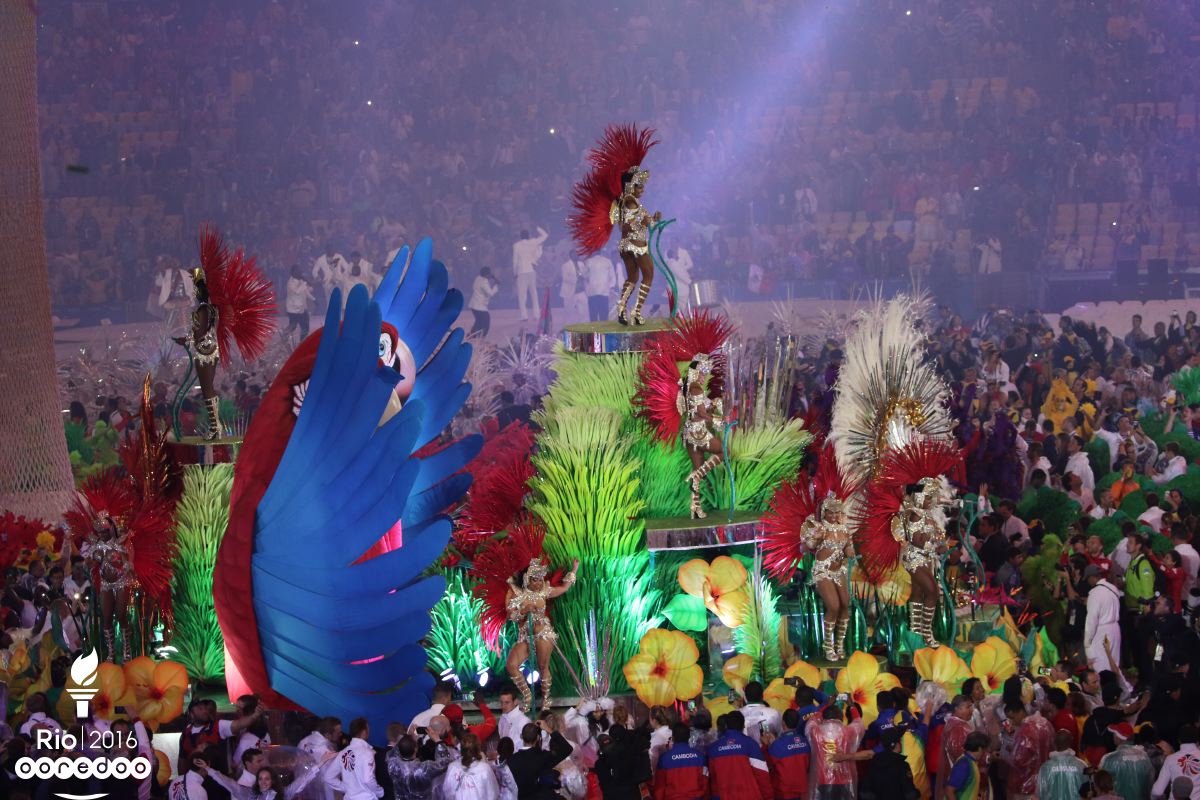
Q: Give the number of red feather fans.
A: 7